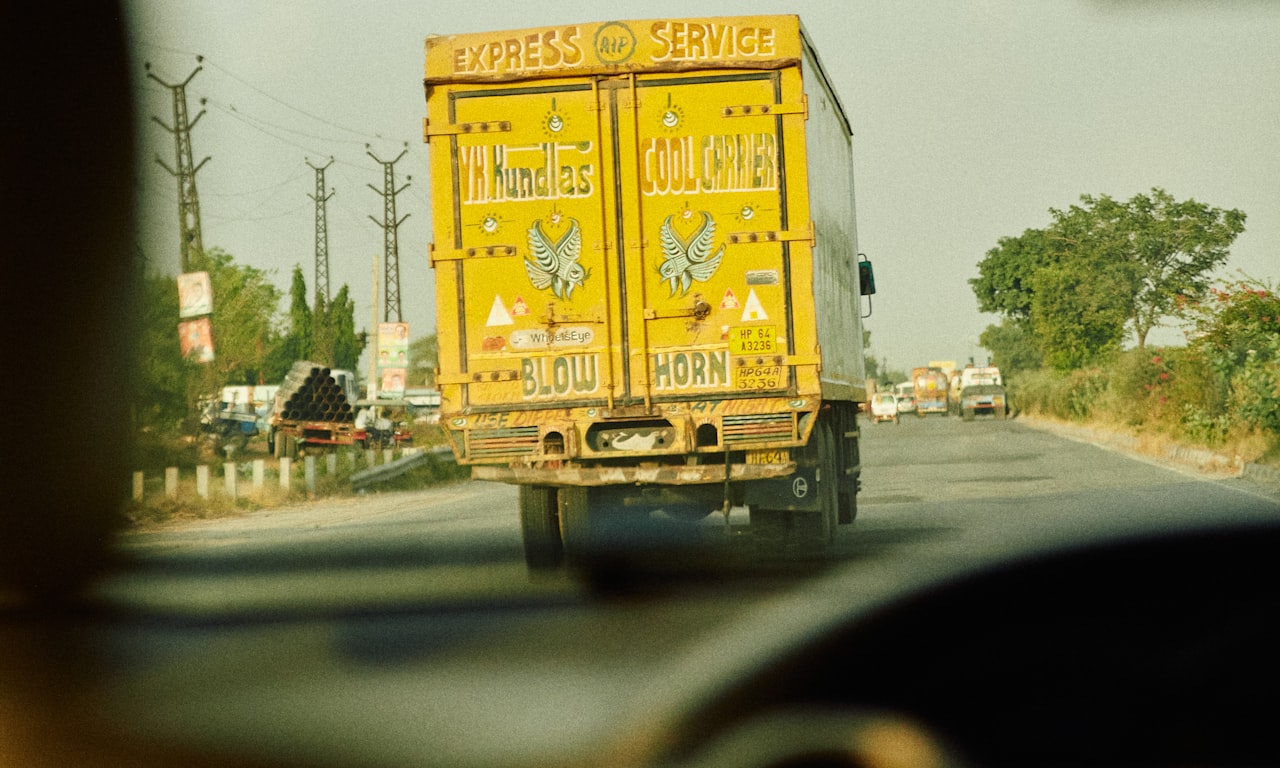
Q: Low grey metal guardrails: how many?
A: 1